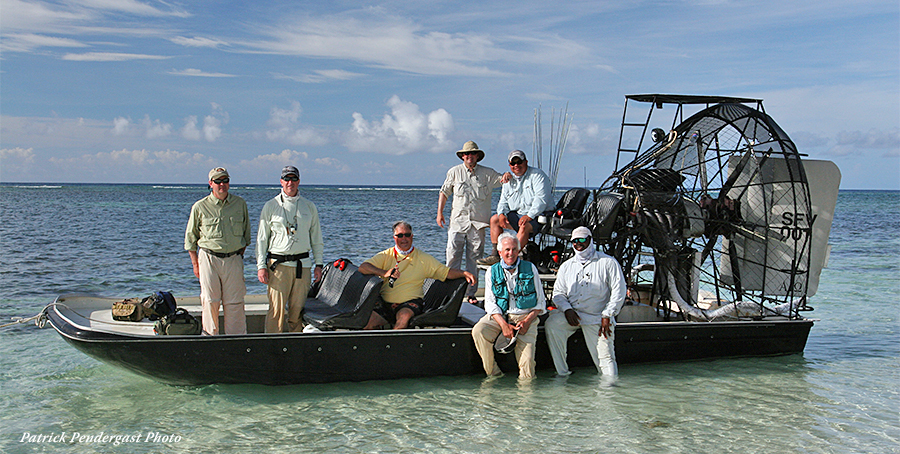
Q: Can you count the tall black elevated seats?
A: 2